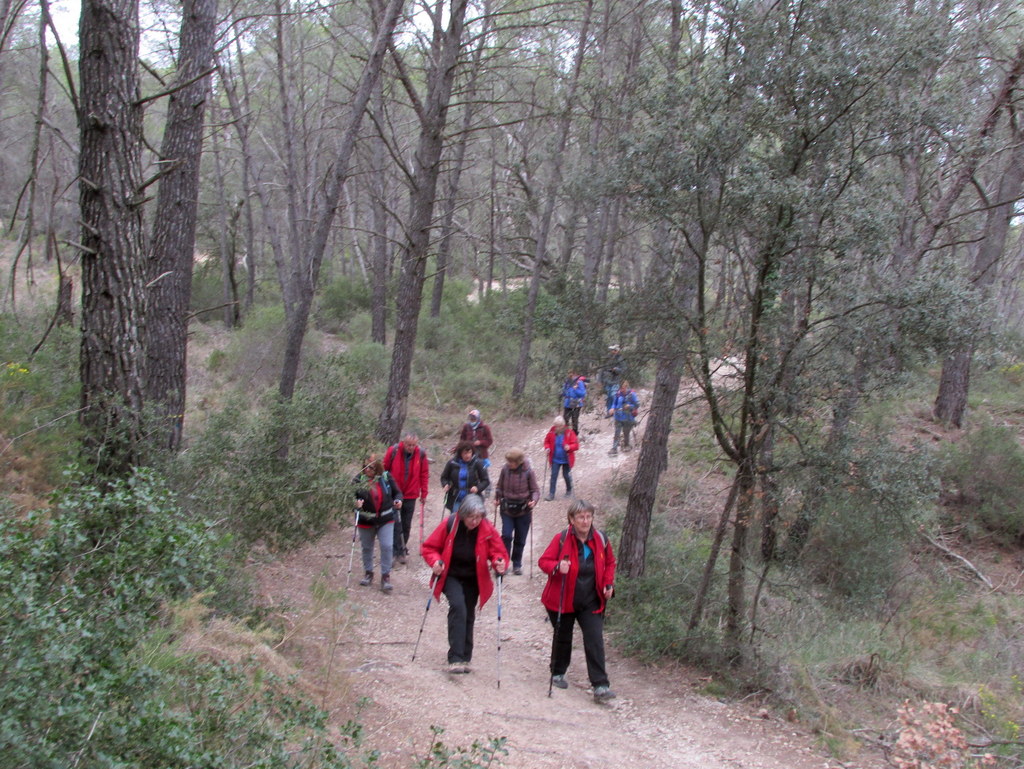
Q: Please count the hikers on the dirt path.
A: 11